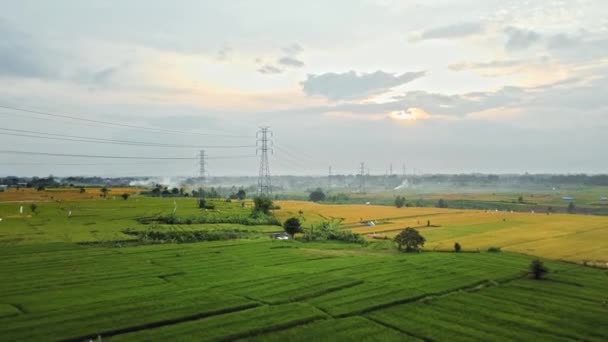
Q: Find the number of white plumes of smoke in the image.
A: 2